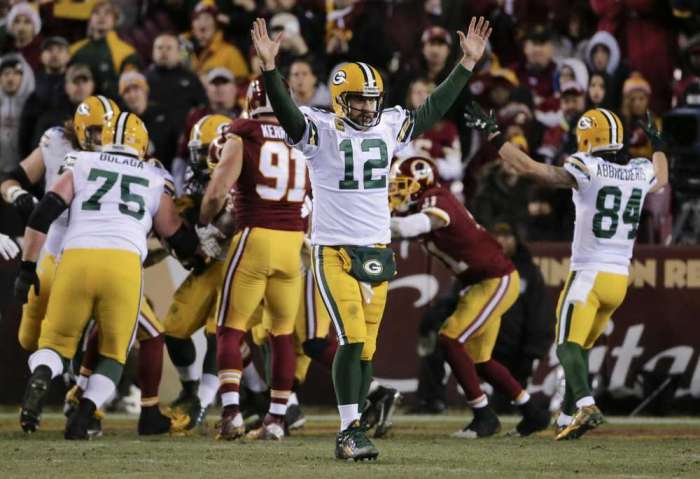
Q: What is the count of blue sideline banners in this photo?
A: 0